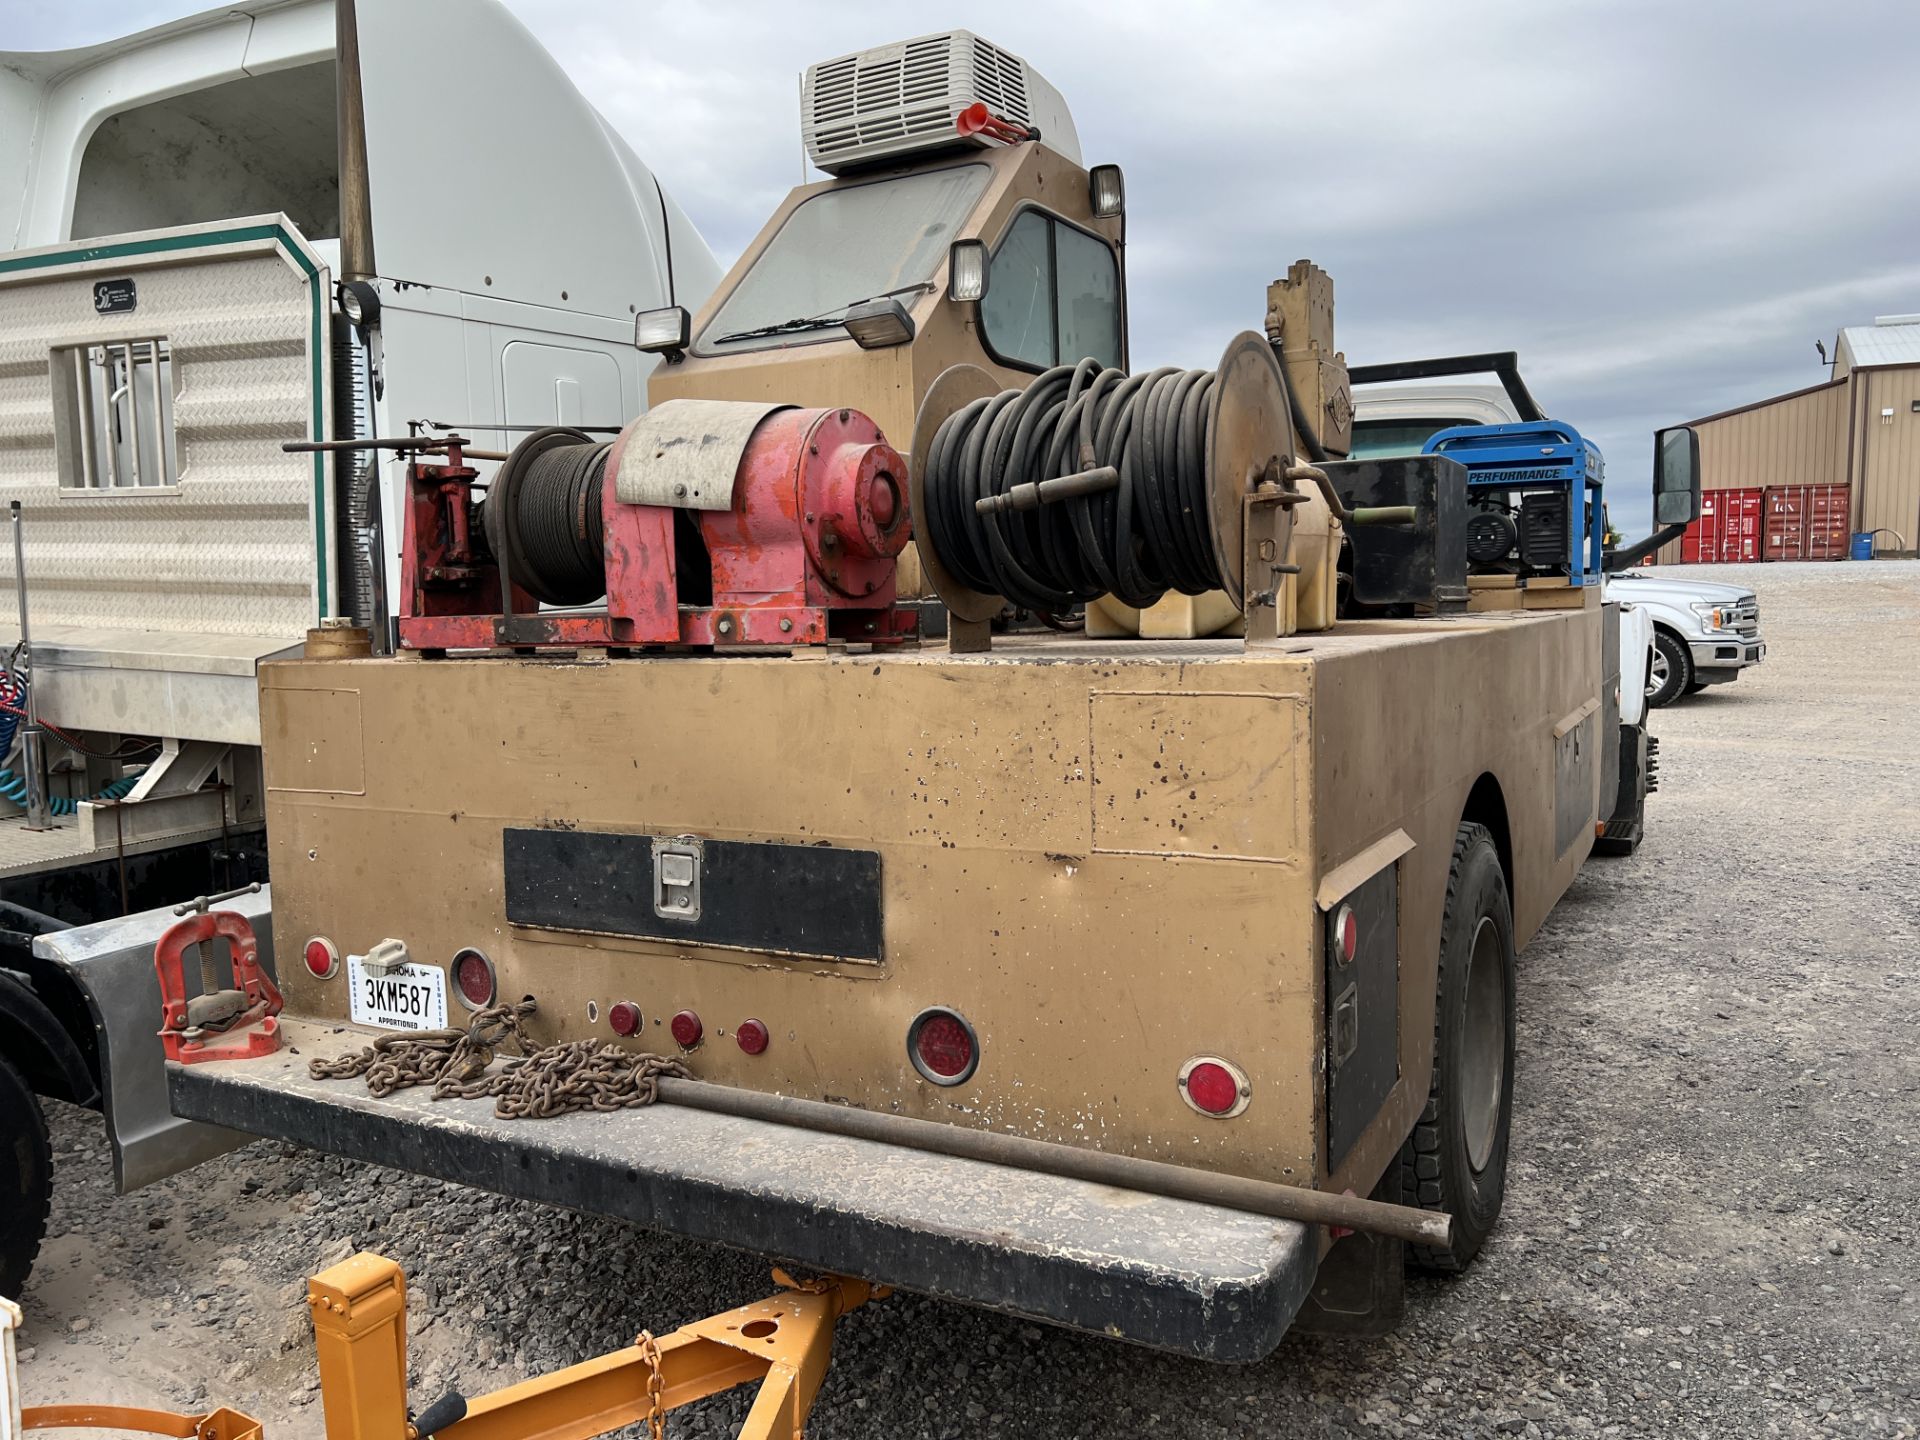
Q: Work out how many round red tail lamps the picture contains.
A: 7